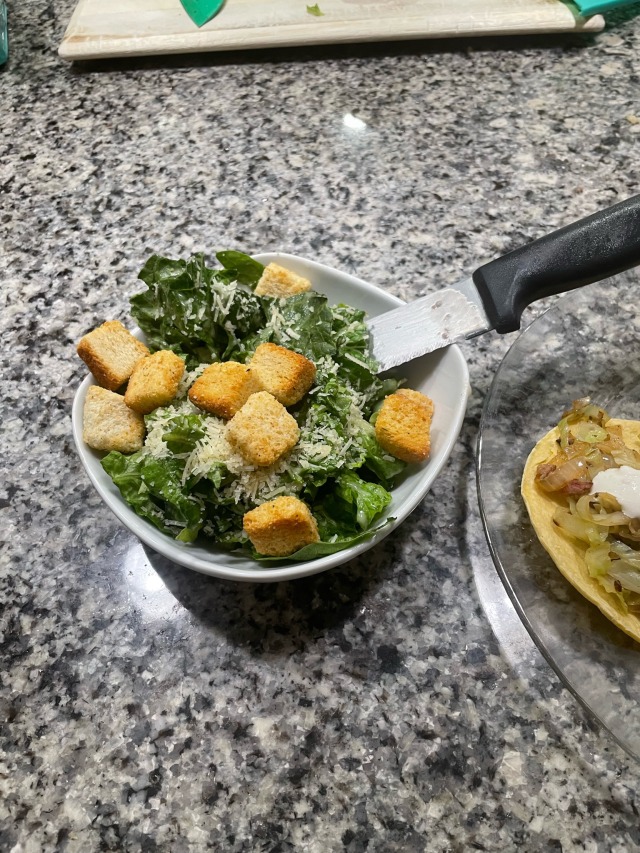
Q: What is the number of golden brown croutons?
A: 9